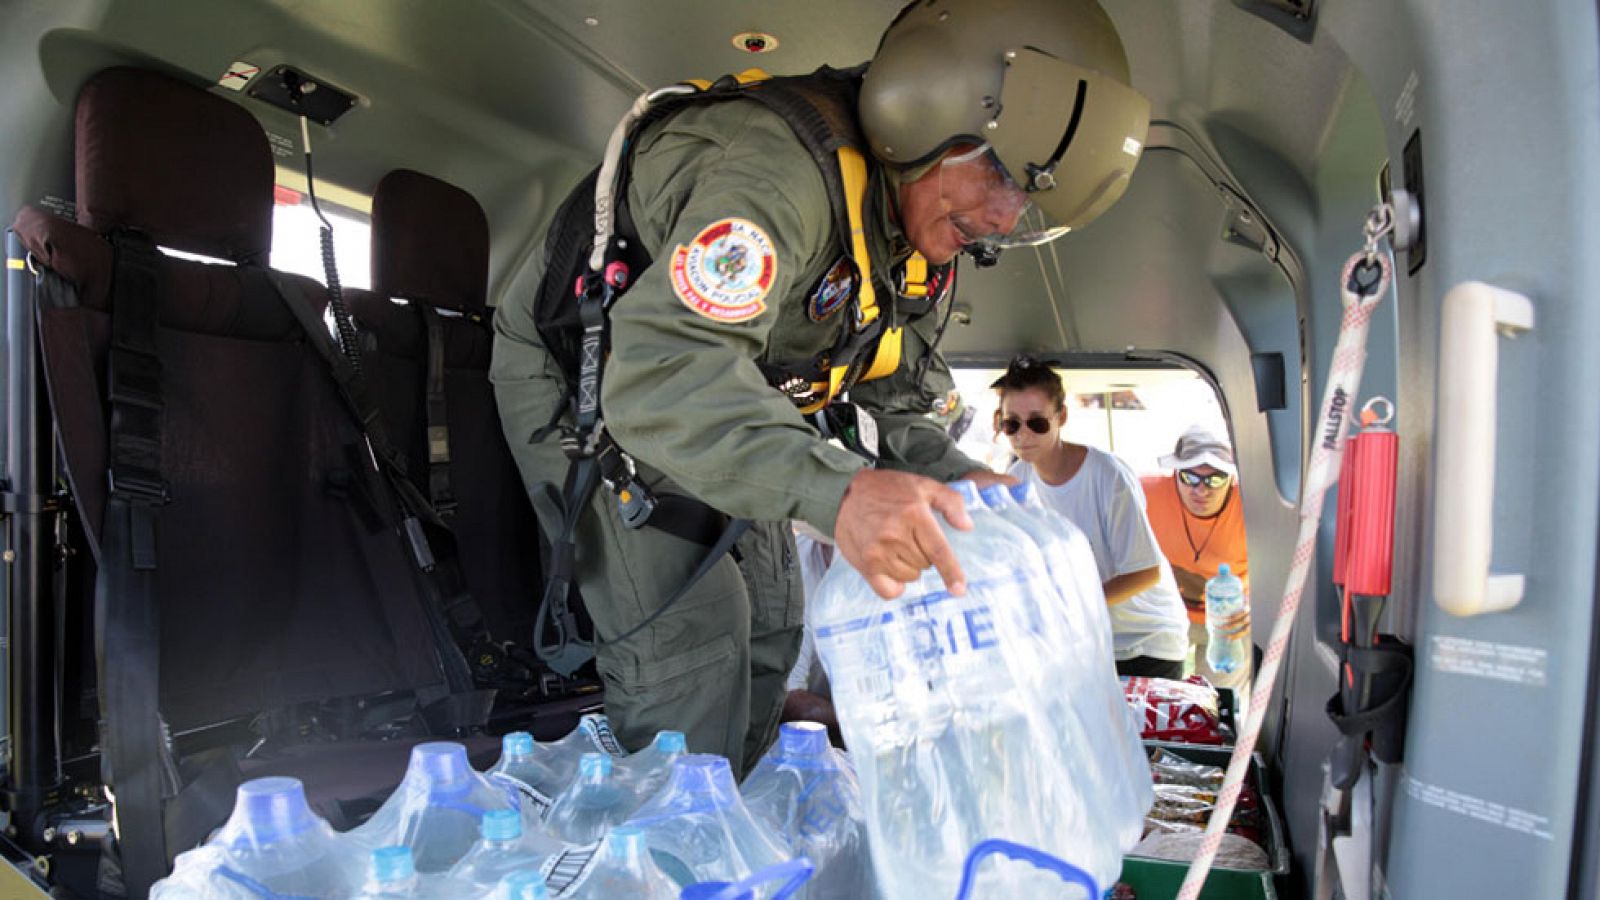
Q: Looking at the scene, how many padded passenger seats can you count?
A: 2